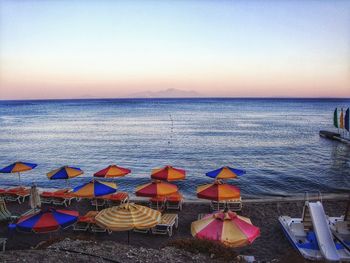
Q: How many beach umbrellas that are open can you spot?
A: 11